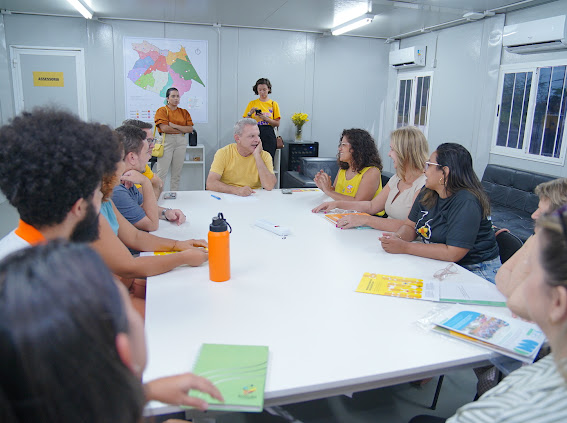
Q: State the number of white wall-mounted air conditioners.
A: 2